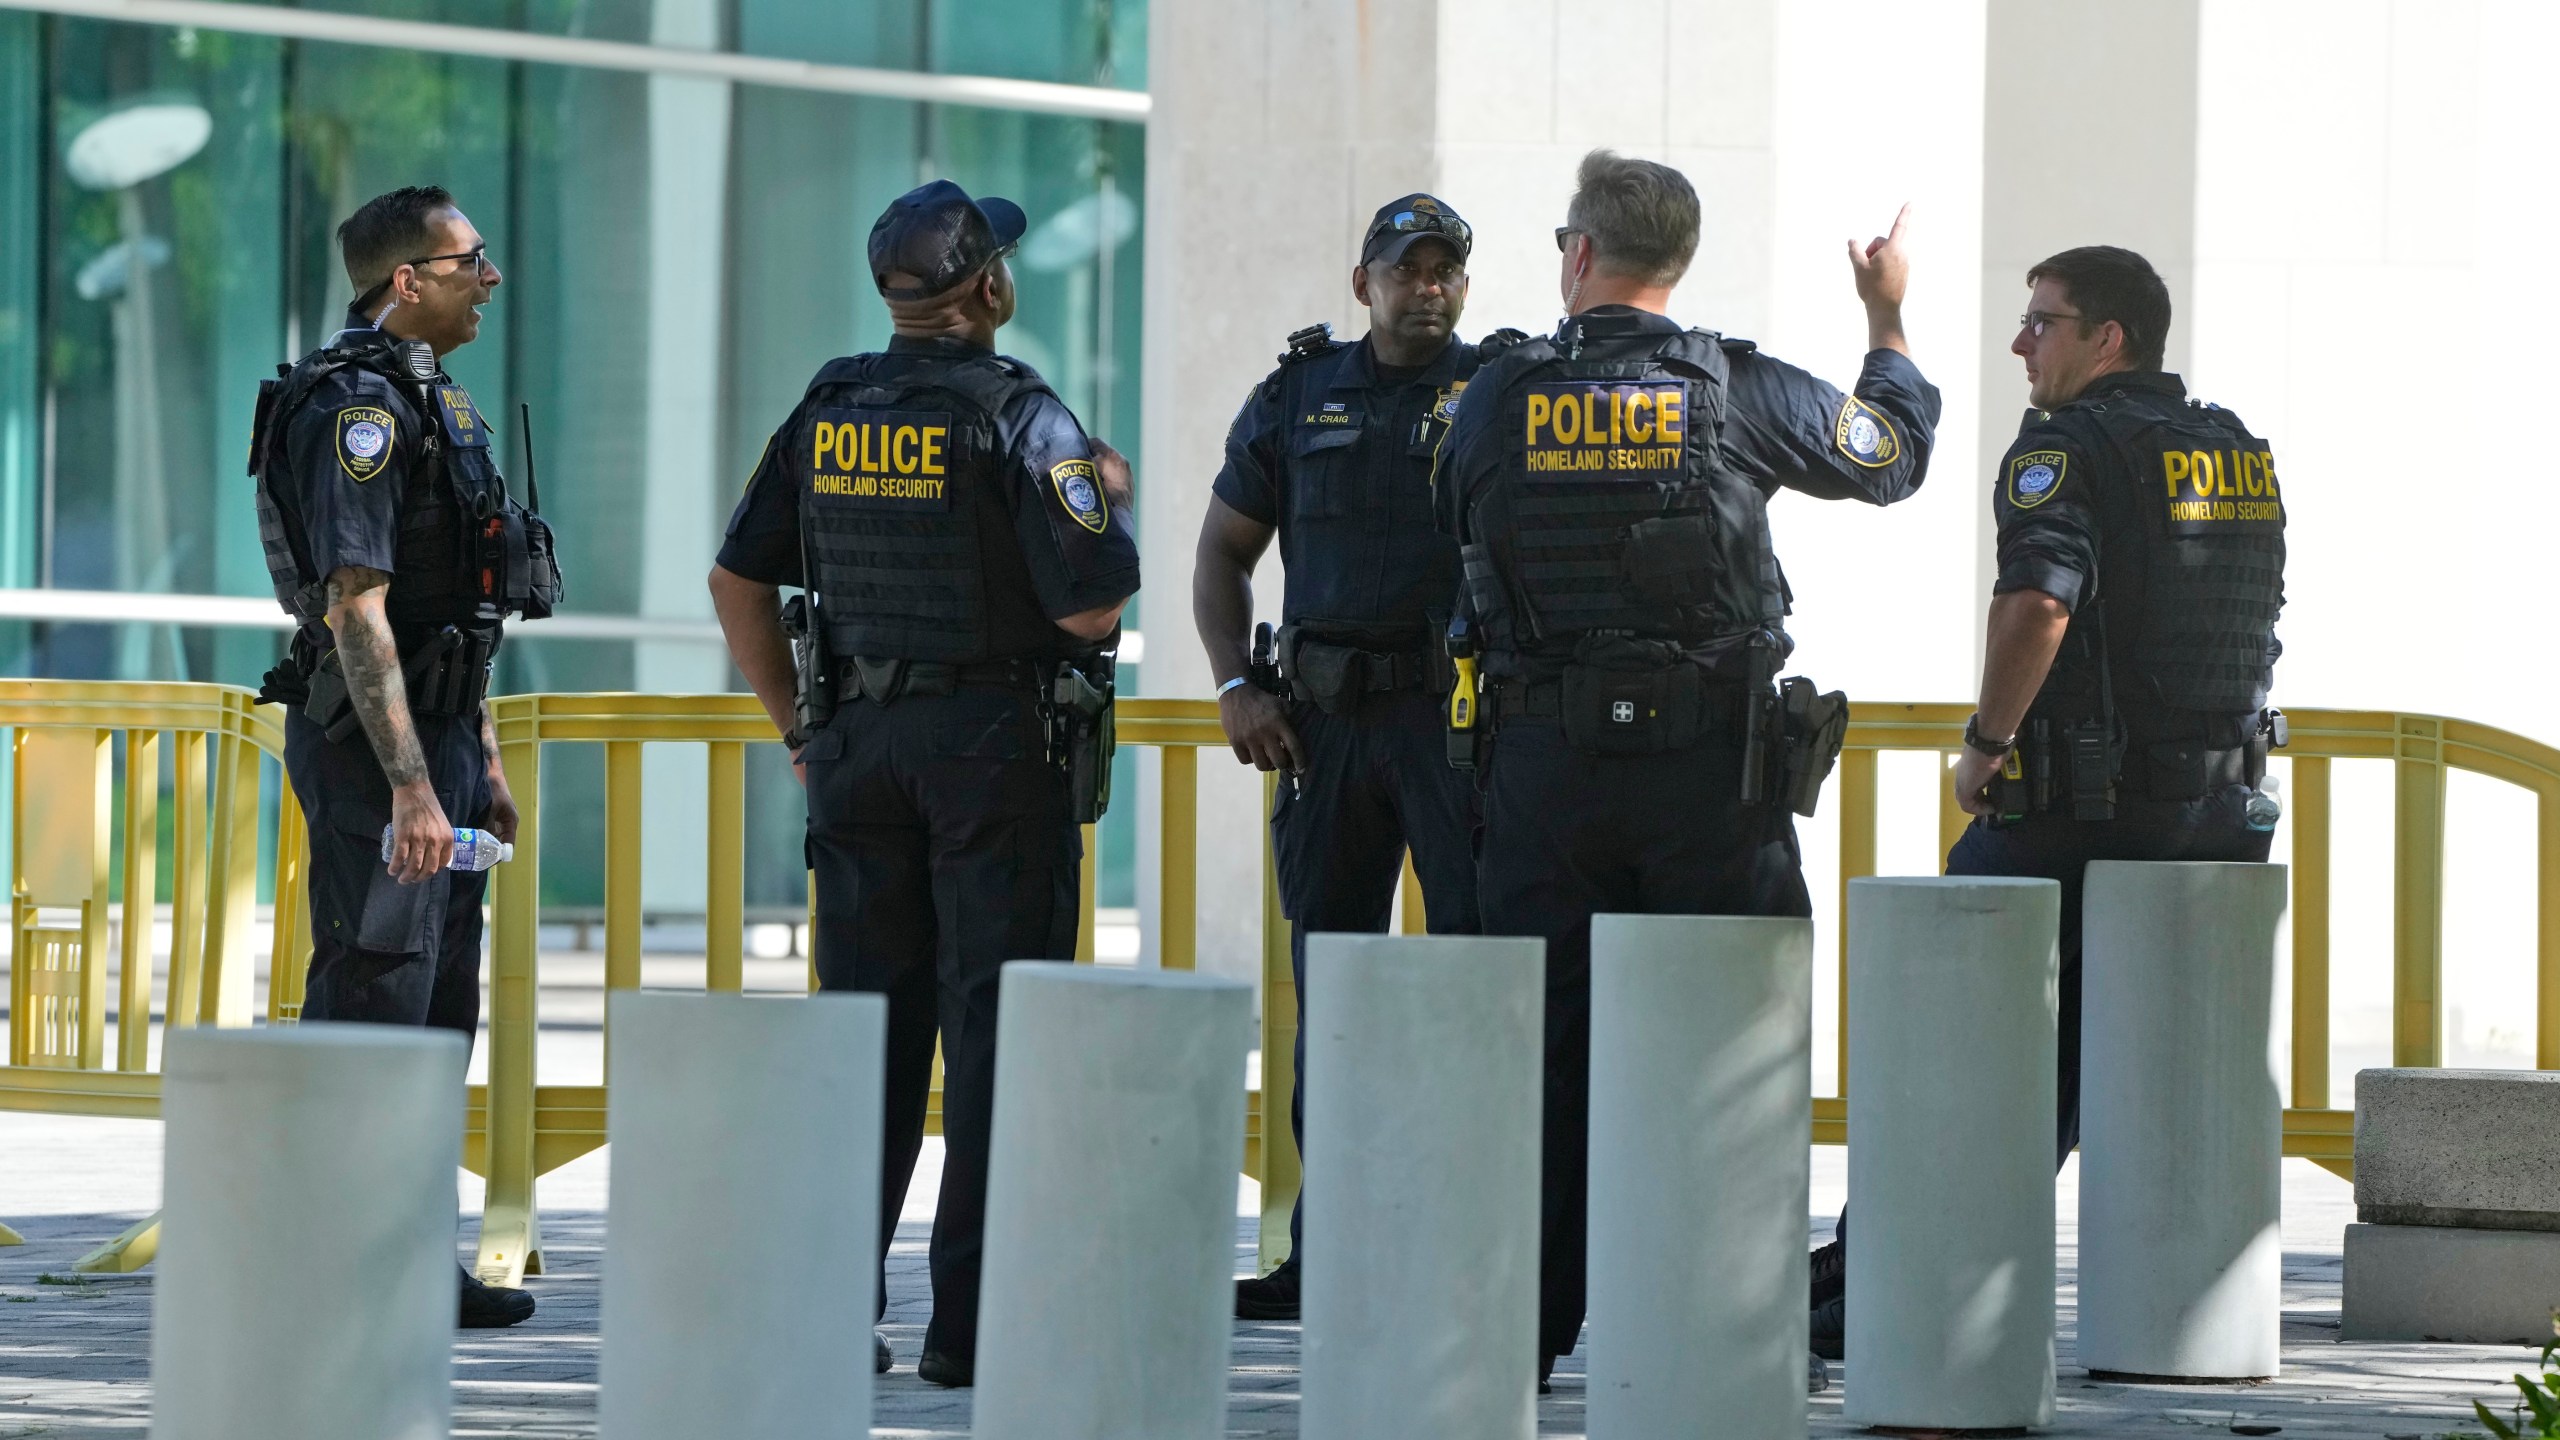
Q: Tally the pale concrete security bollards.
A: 7